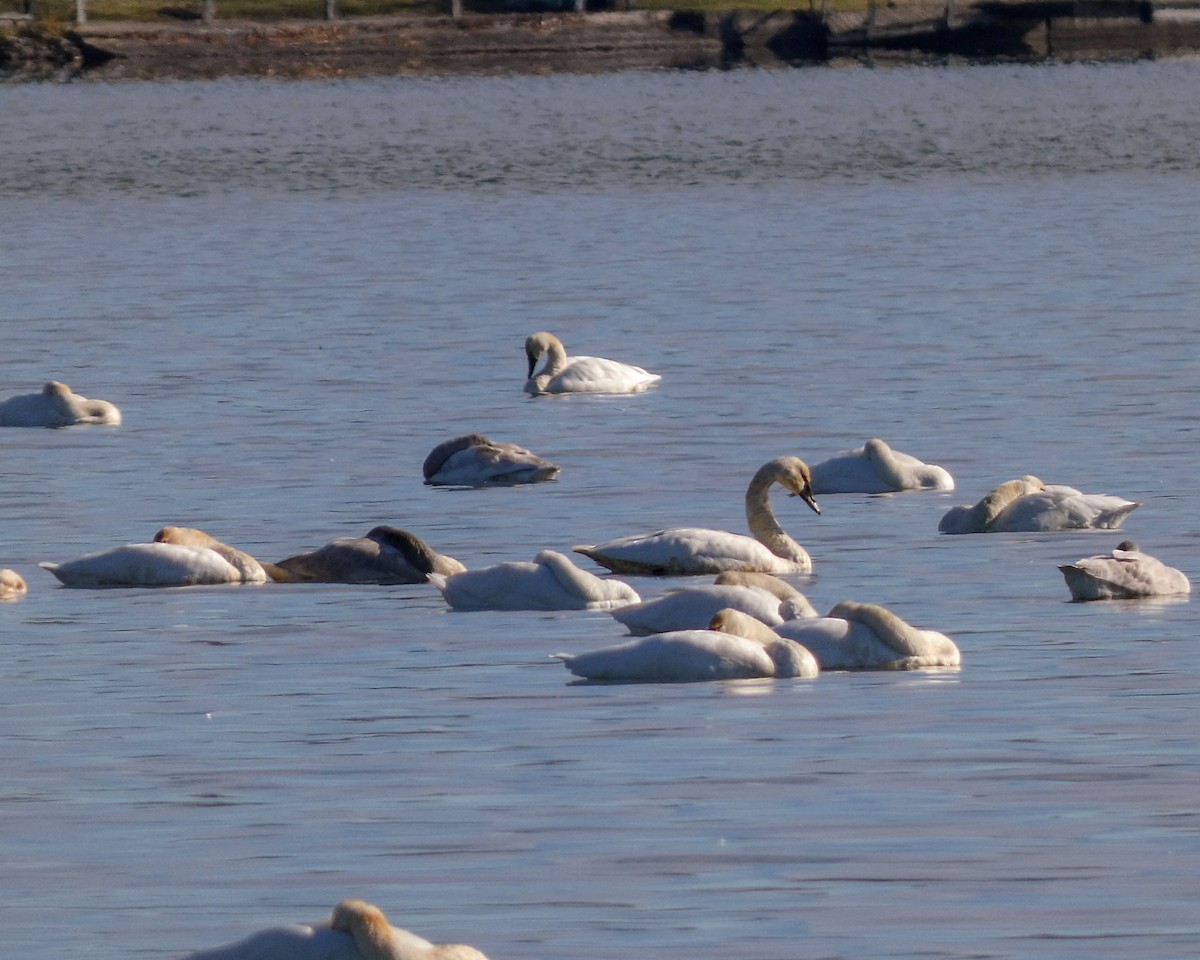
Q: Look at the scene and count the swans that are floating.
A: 15